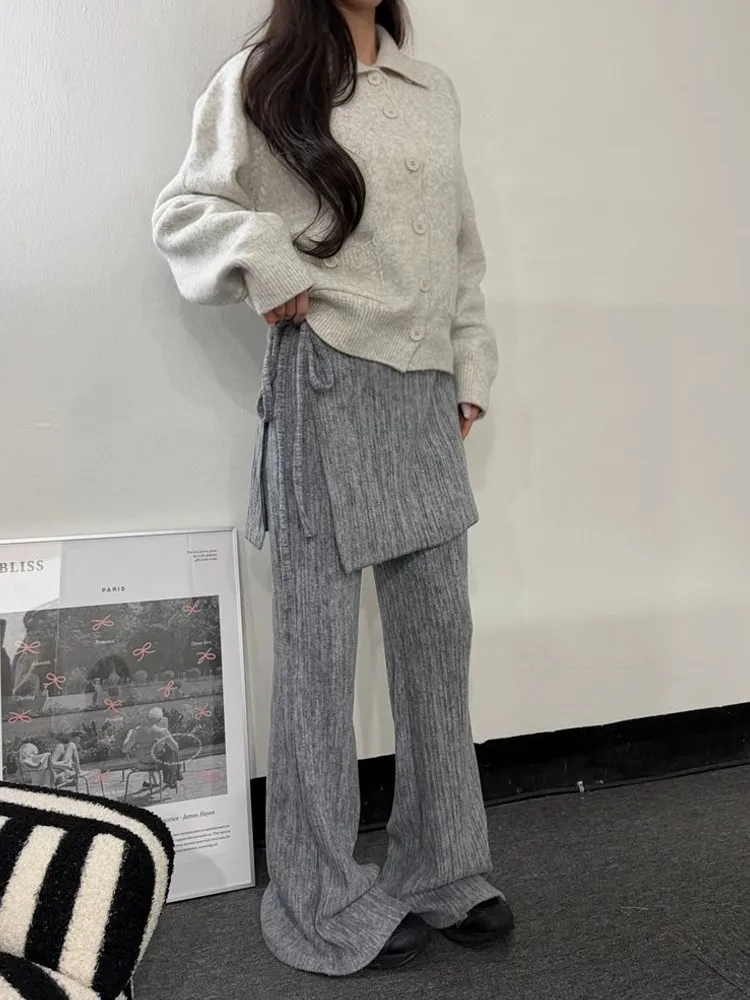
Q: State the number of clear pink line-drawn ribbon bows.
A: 10